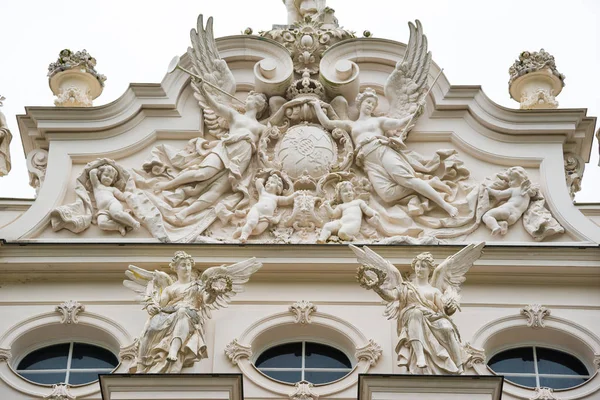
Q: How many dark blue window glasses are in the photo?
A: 12